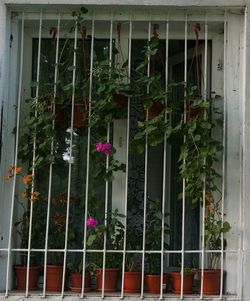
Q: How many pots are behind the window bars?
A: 13